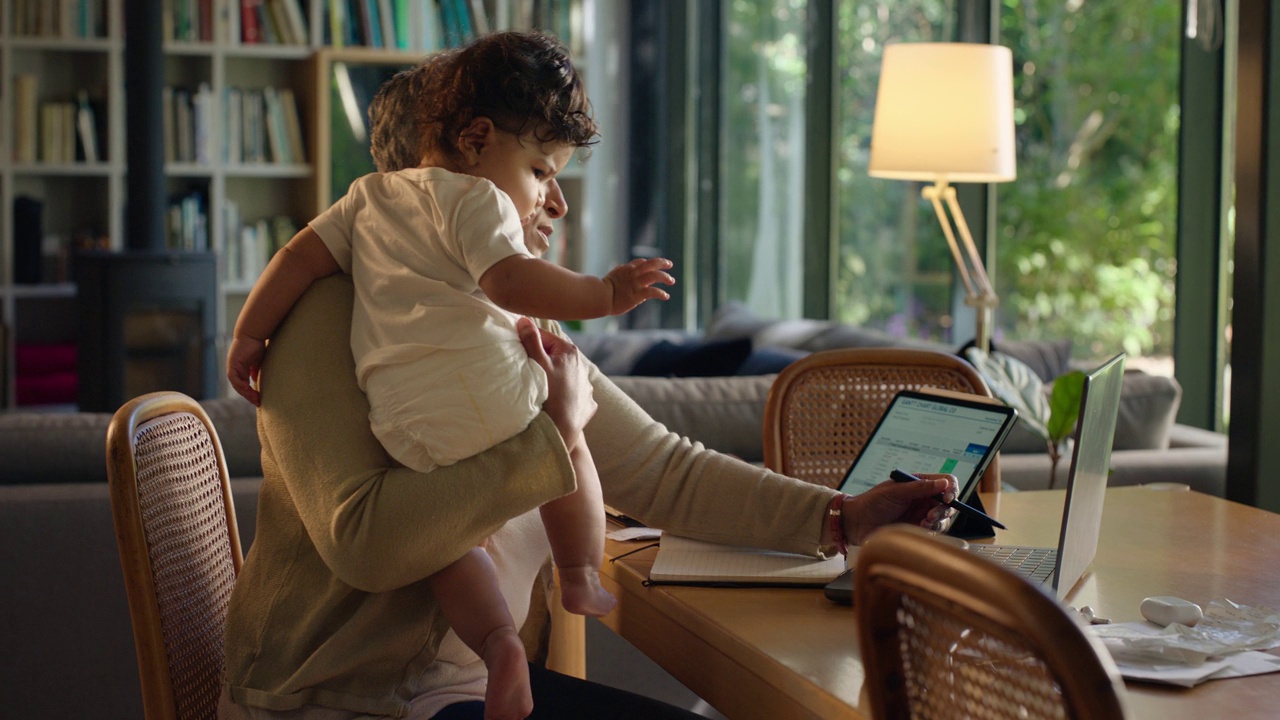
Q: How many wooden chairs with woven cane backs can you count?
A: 3